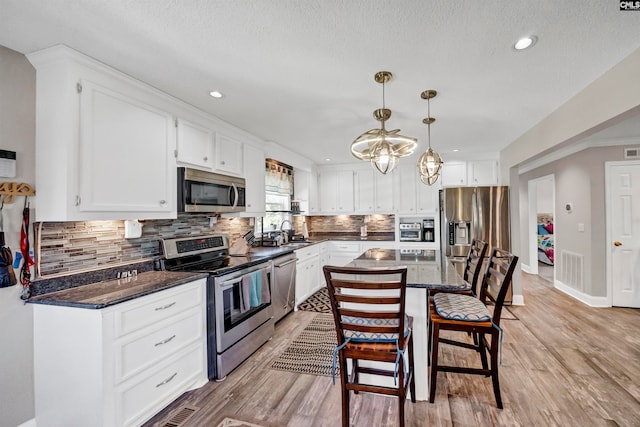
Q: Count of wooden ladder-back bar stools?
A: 3